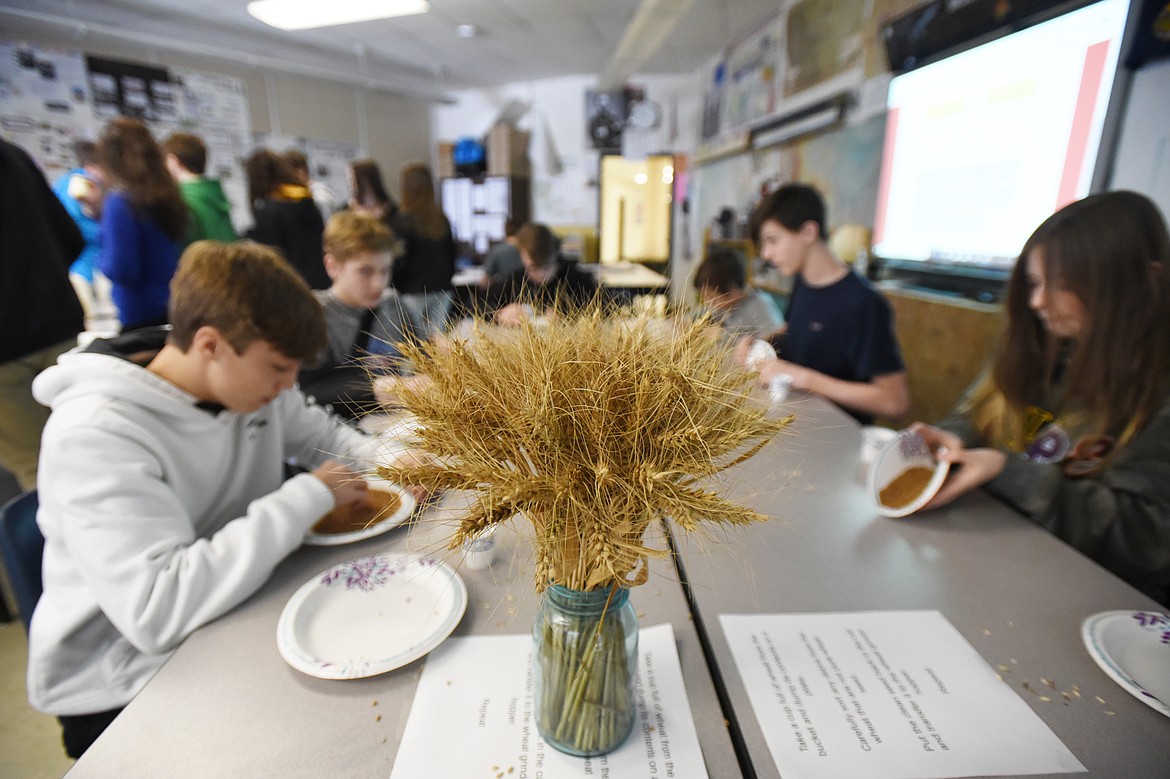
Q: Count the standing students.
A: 8